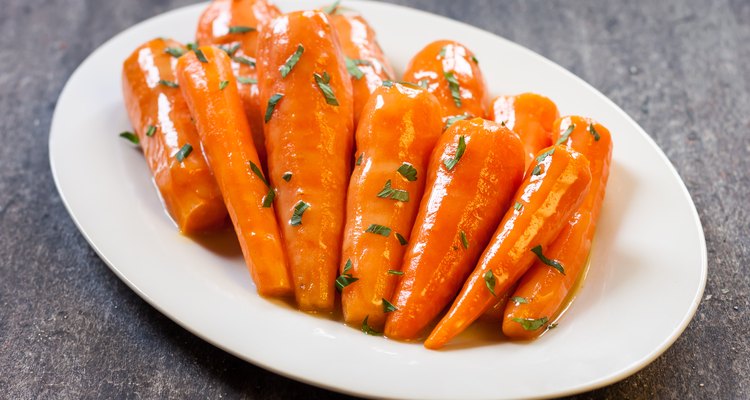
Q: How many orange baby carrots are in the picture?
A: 11